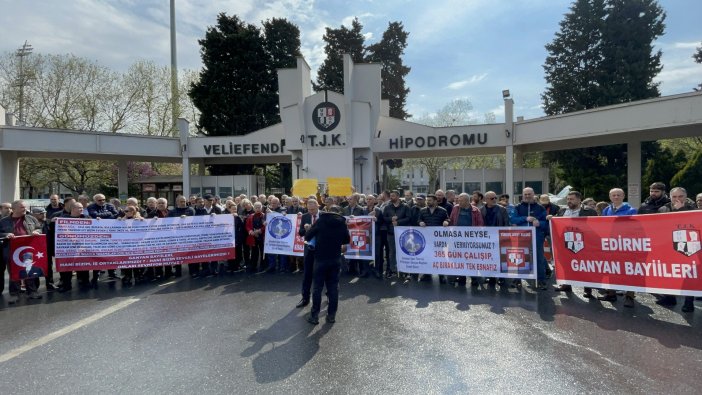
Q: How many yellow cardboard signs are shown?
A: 2